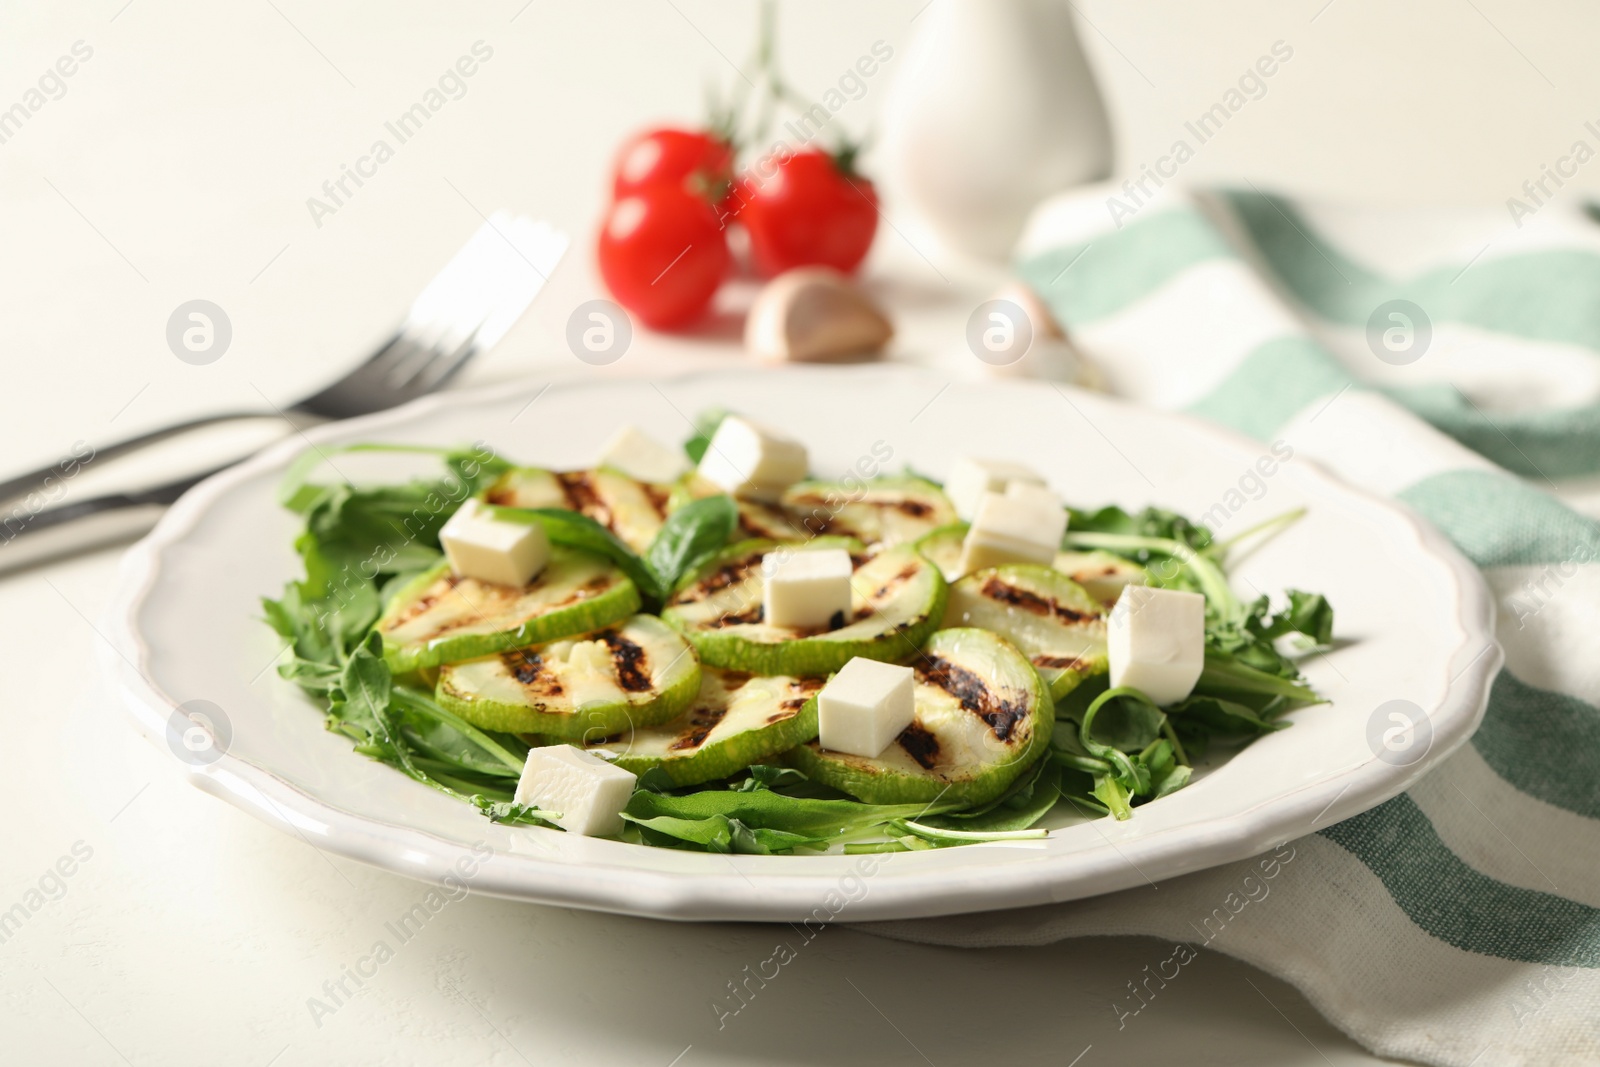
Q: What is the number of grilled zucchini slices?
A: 11